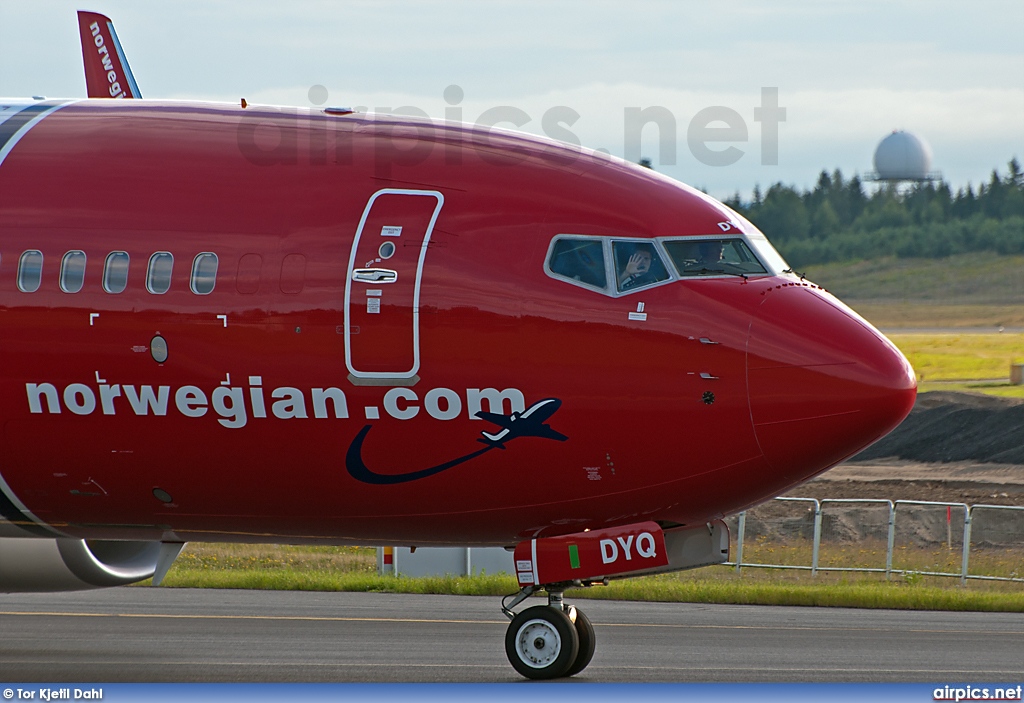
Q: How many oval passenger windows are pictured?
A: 5